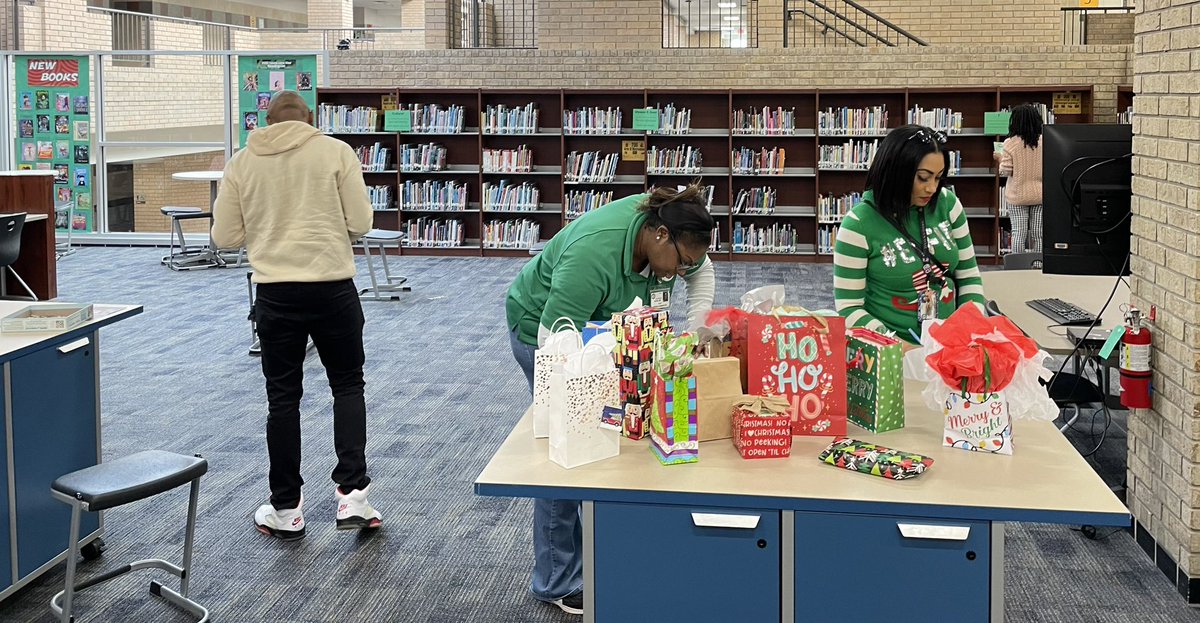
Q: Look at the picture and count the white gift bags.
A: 3